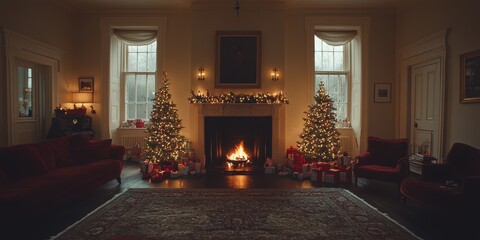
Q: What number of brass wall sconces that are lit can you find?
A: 2